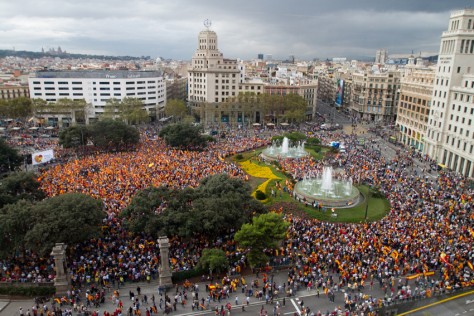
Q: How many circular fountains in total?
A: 2